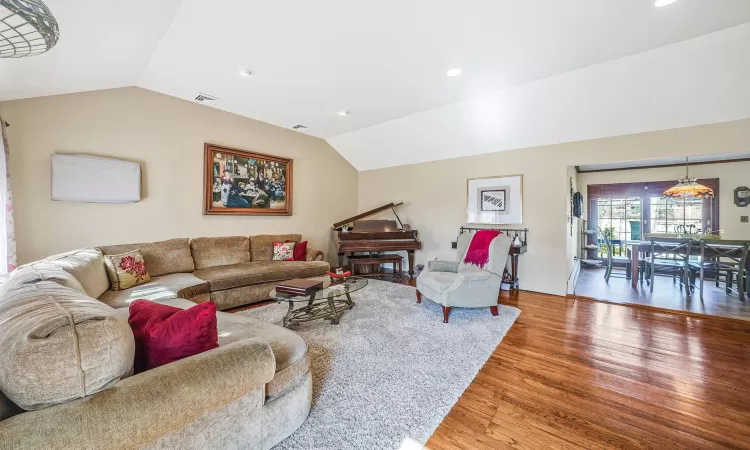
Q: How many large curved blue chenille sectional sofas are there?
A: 0